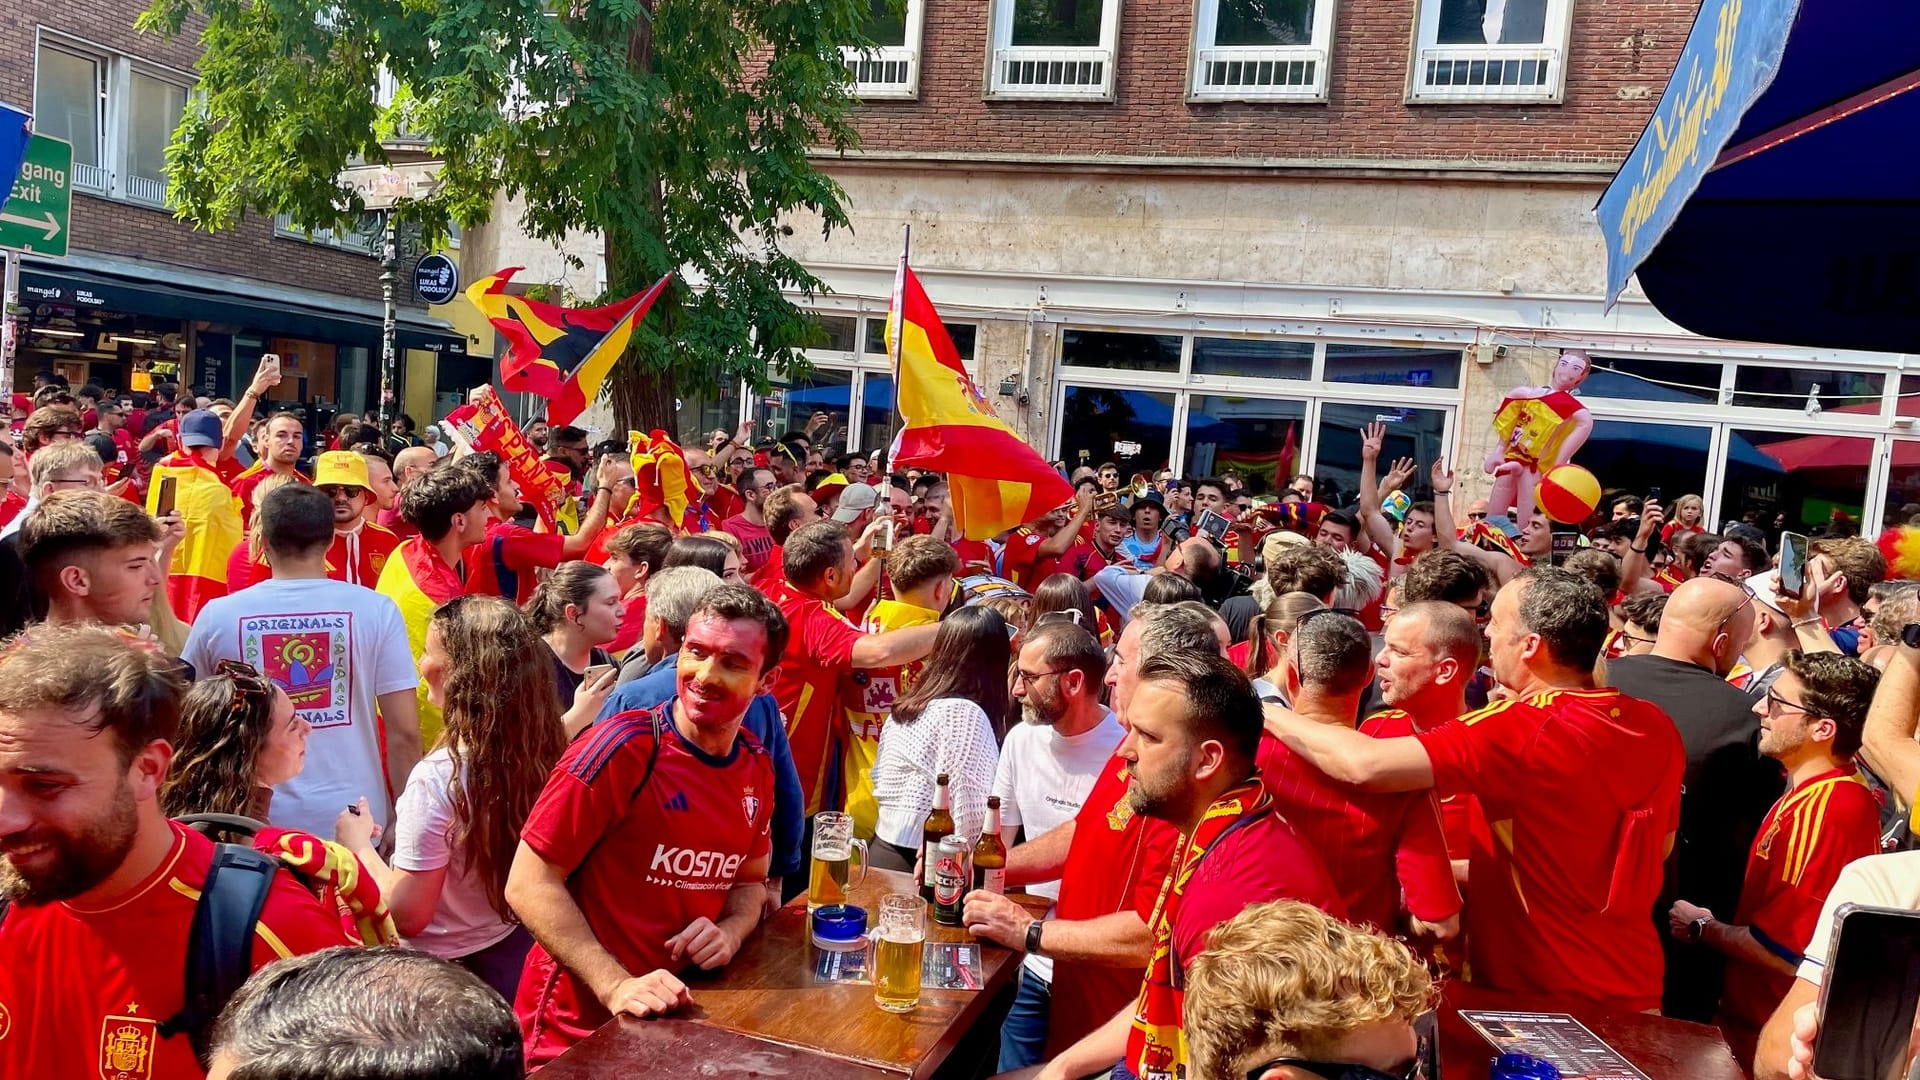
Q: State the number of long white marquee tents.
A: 0